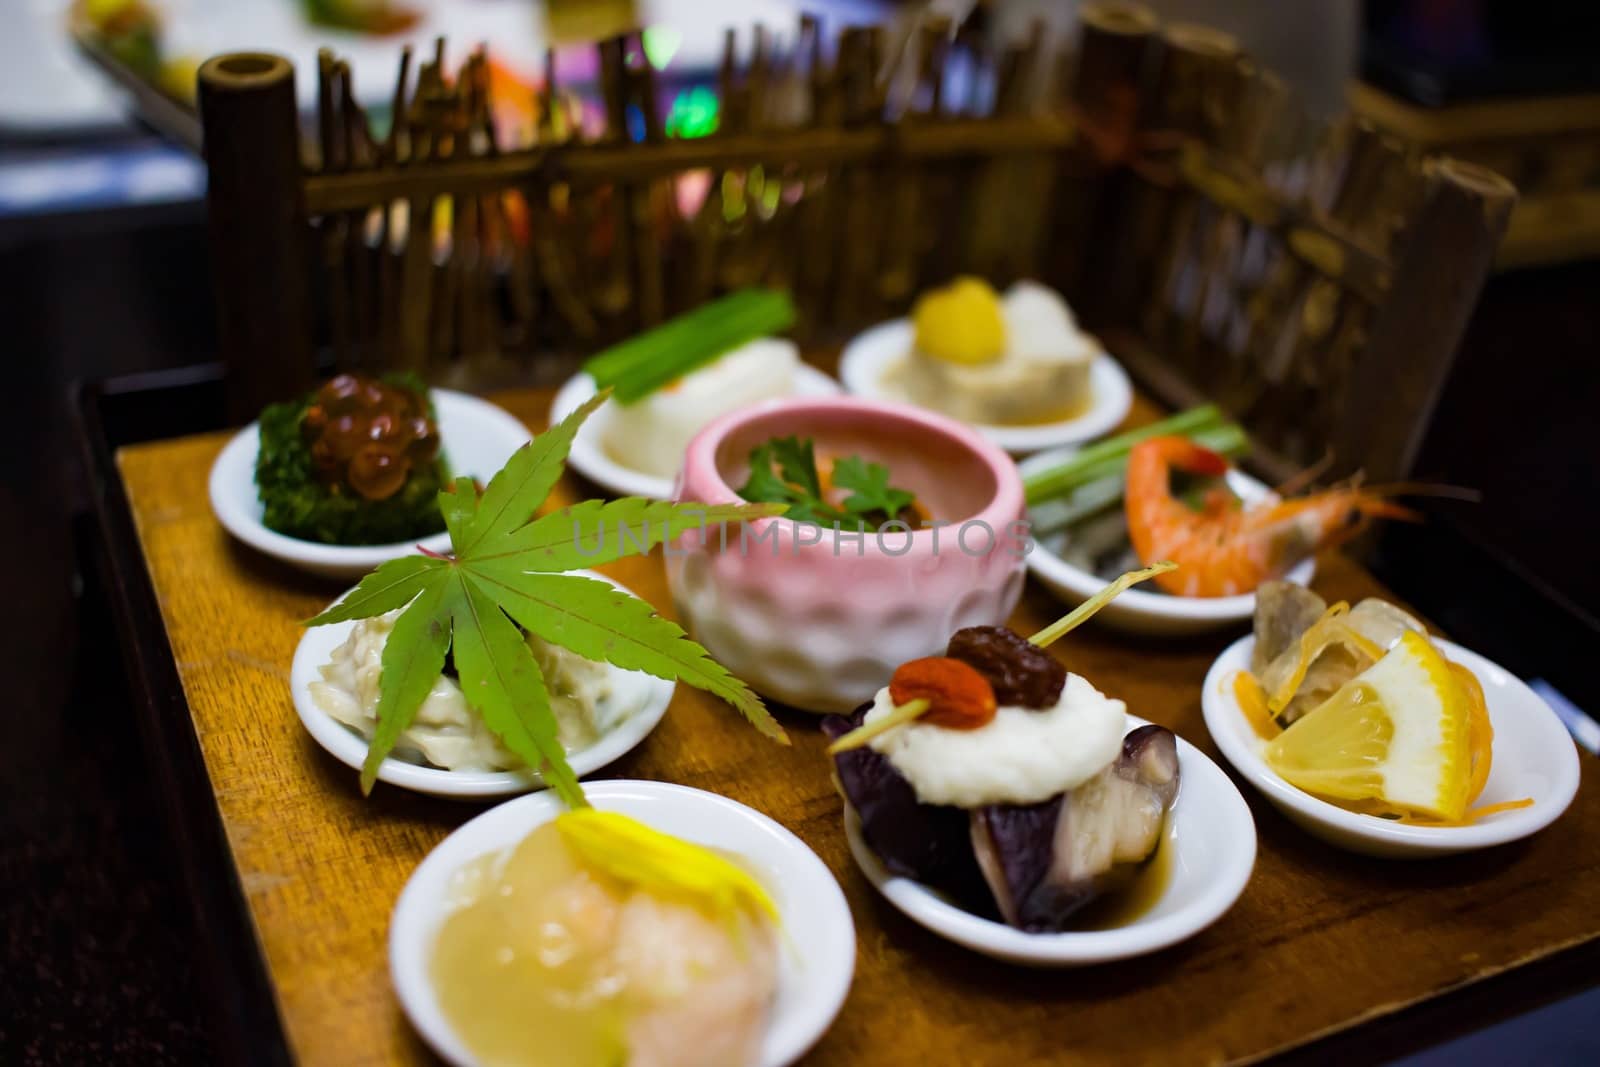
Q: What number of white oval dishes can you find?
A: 8